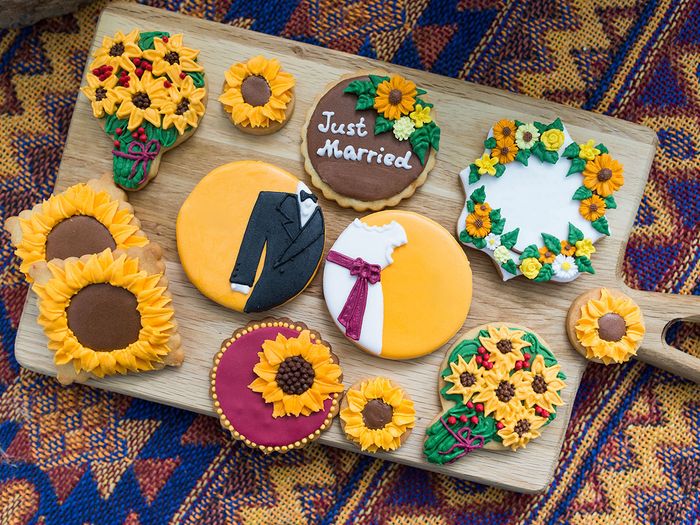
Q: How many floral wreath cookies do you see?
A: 1